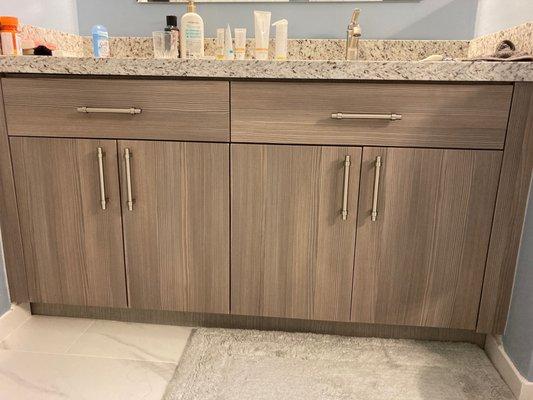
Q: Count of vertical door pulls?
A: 4